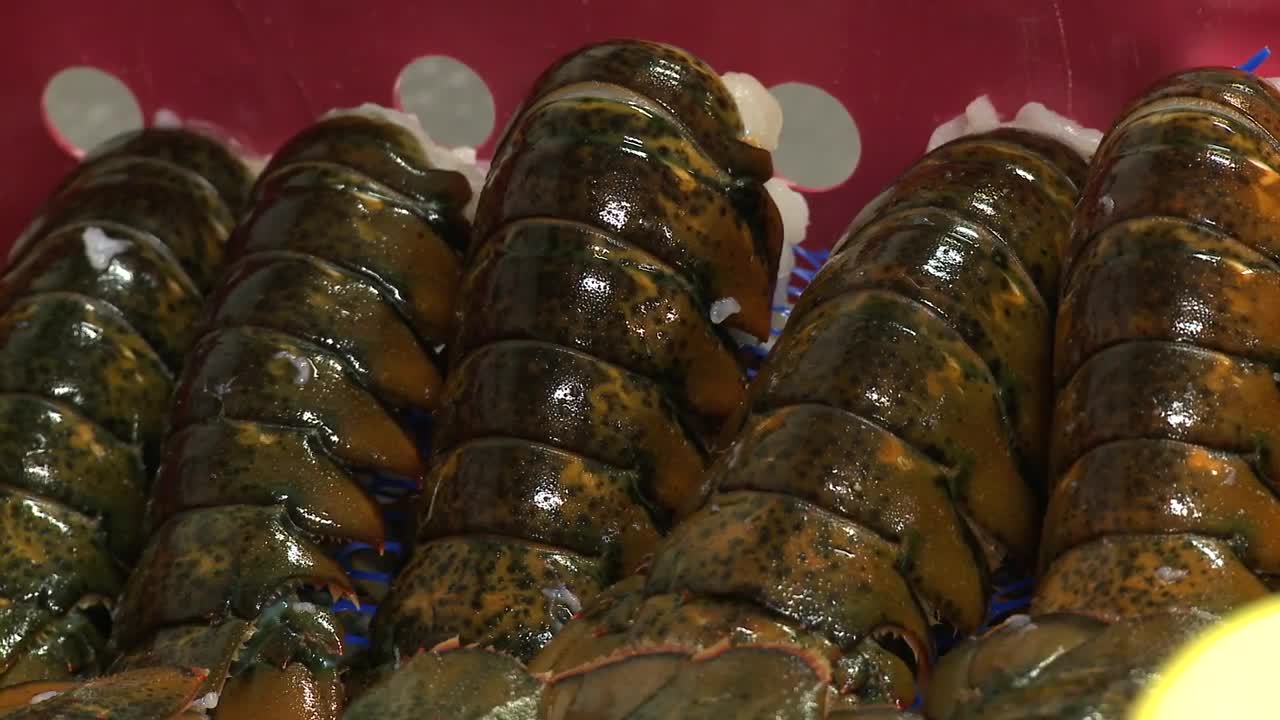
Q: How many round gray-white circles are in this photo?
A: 3